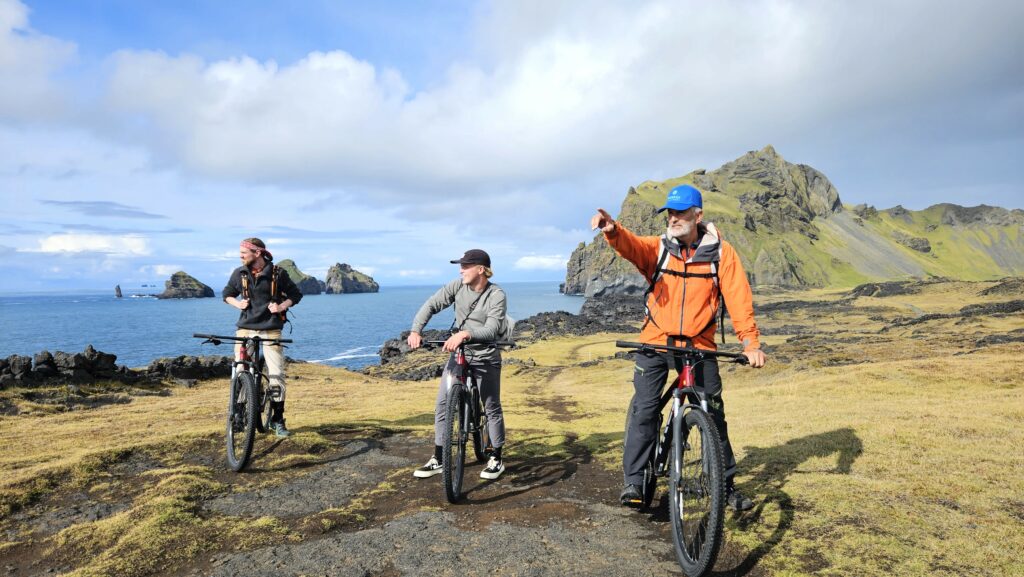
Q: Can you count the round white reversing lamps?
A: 0